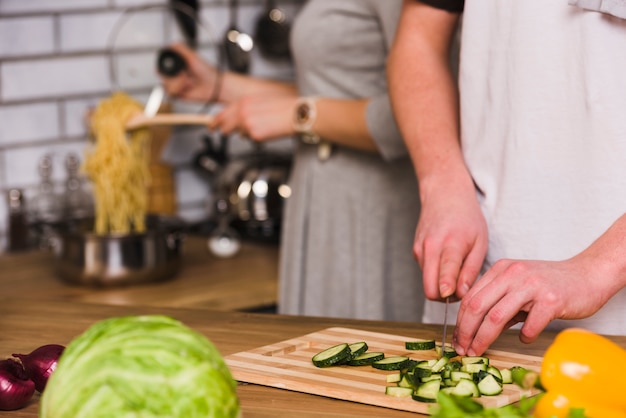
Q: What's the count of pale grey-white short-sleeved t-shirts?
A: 1